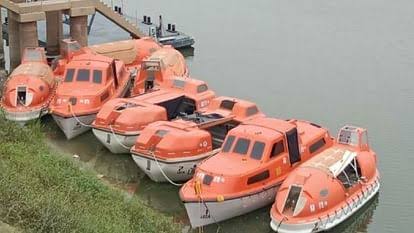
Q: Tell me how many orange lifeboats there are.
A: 8